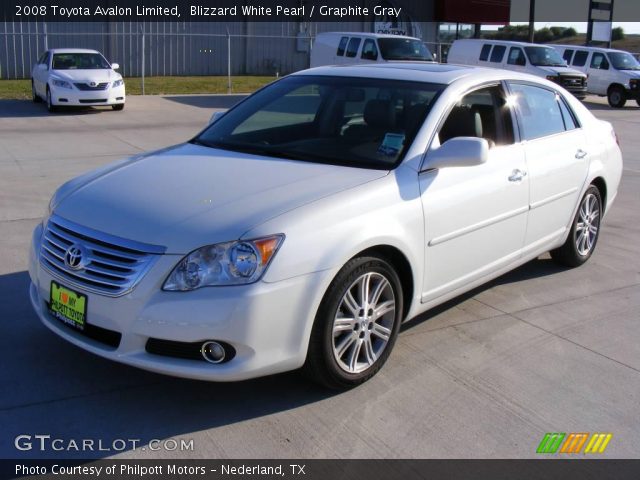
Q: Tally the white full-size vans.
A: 3